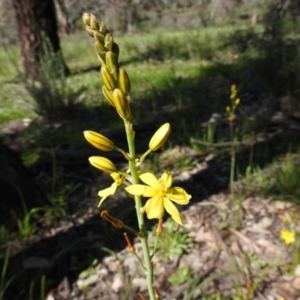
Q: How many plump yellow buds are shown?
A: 3